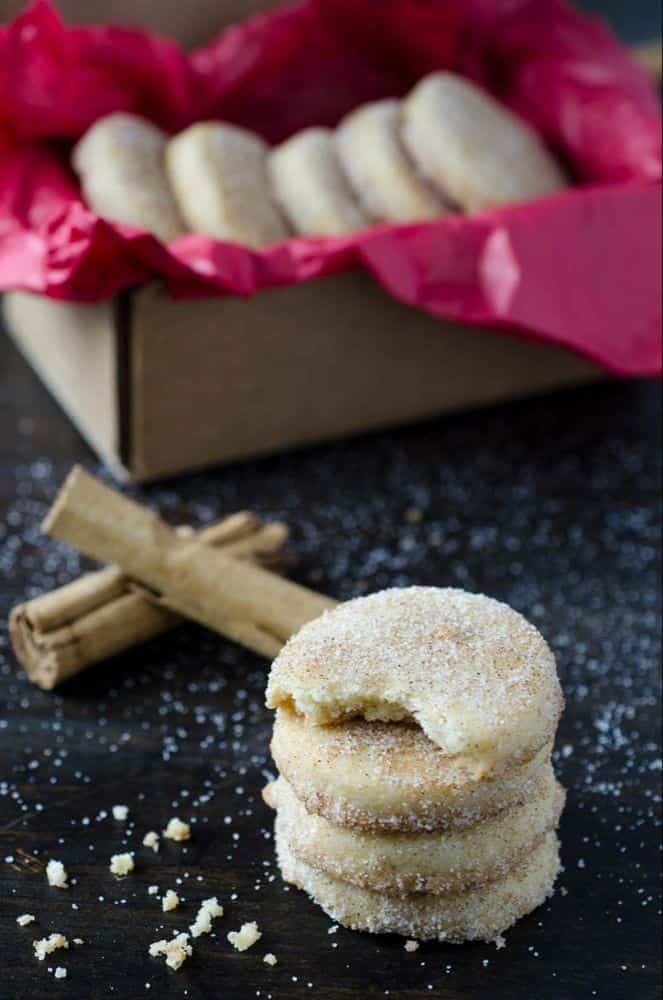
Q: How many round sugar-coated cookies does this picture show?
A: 9